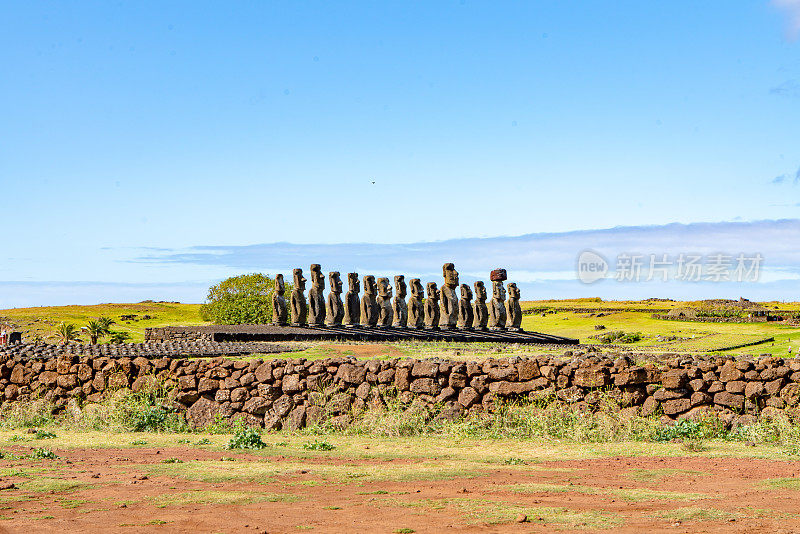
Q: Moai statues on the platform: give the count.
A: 15